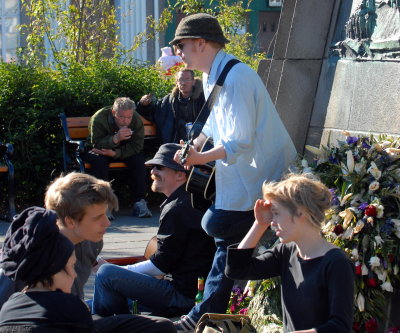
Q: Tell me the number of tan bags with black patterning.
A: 1